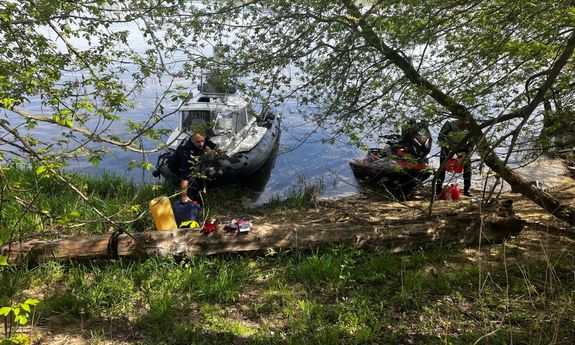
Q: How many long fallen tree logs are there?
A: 1